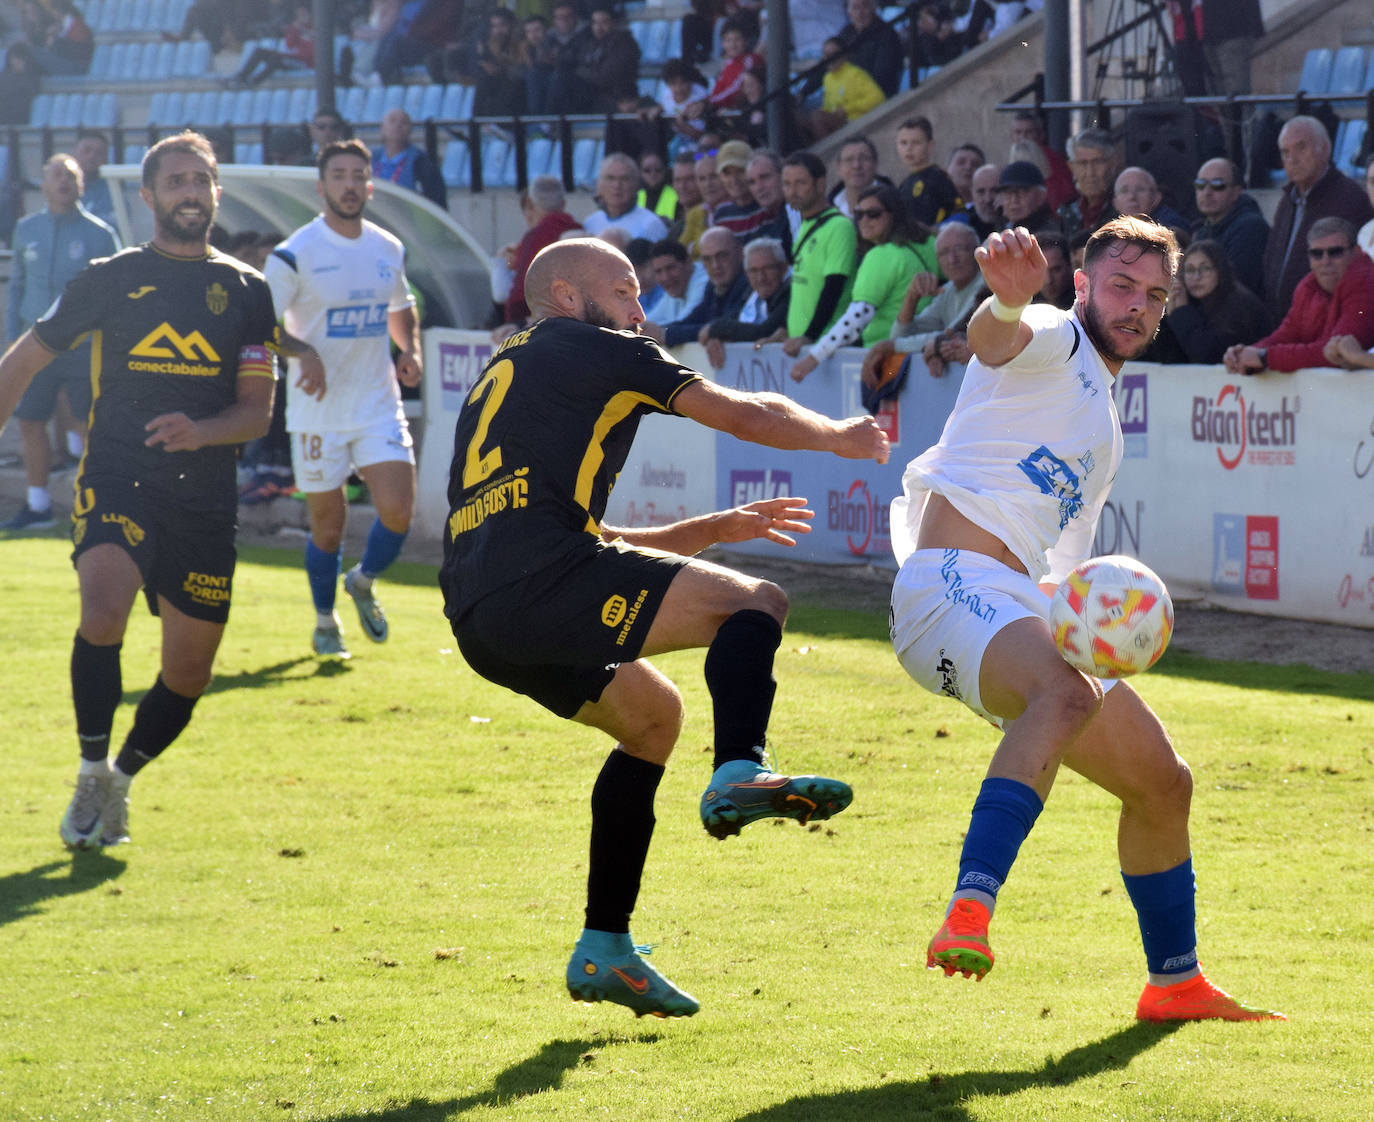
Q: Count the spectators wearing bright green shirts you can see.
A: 2